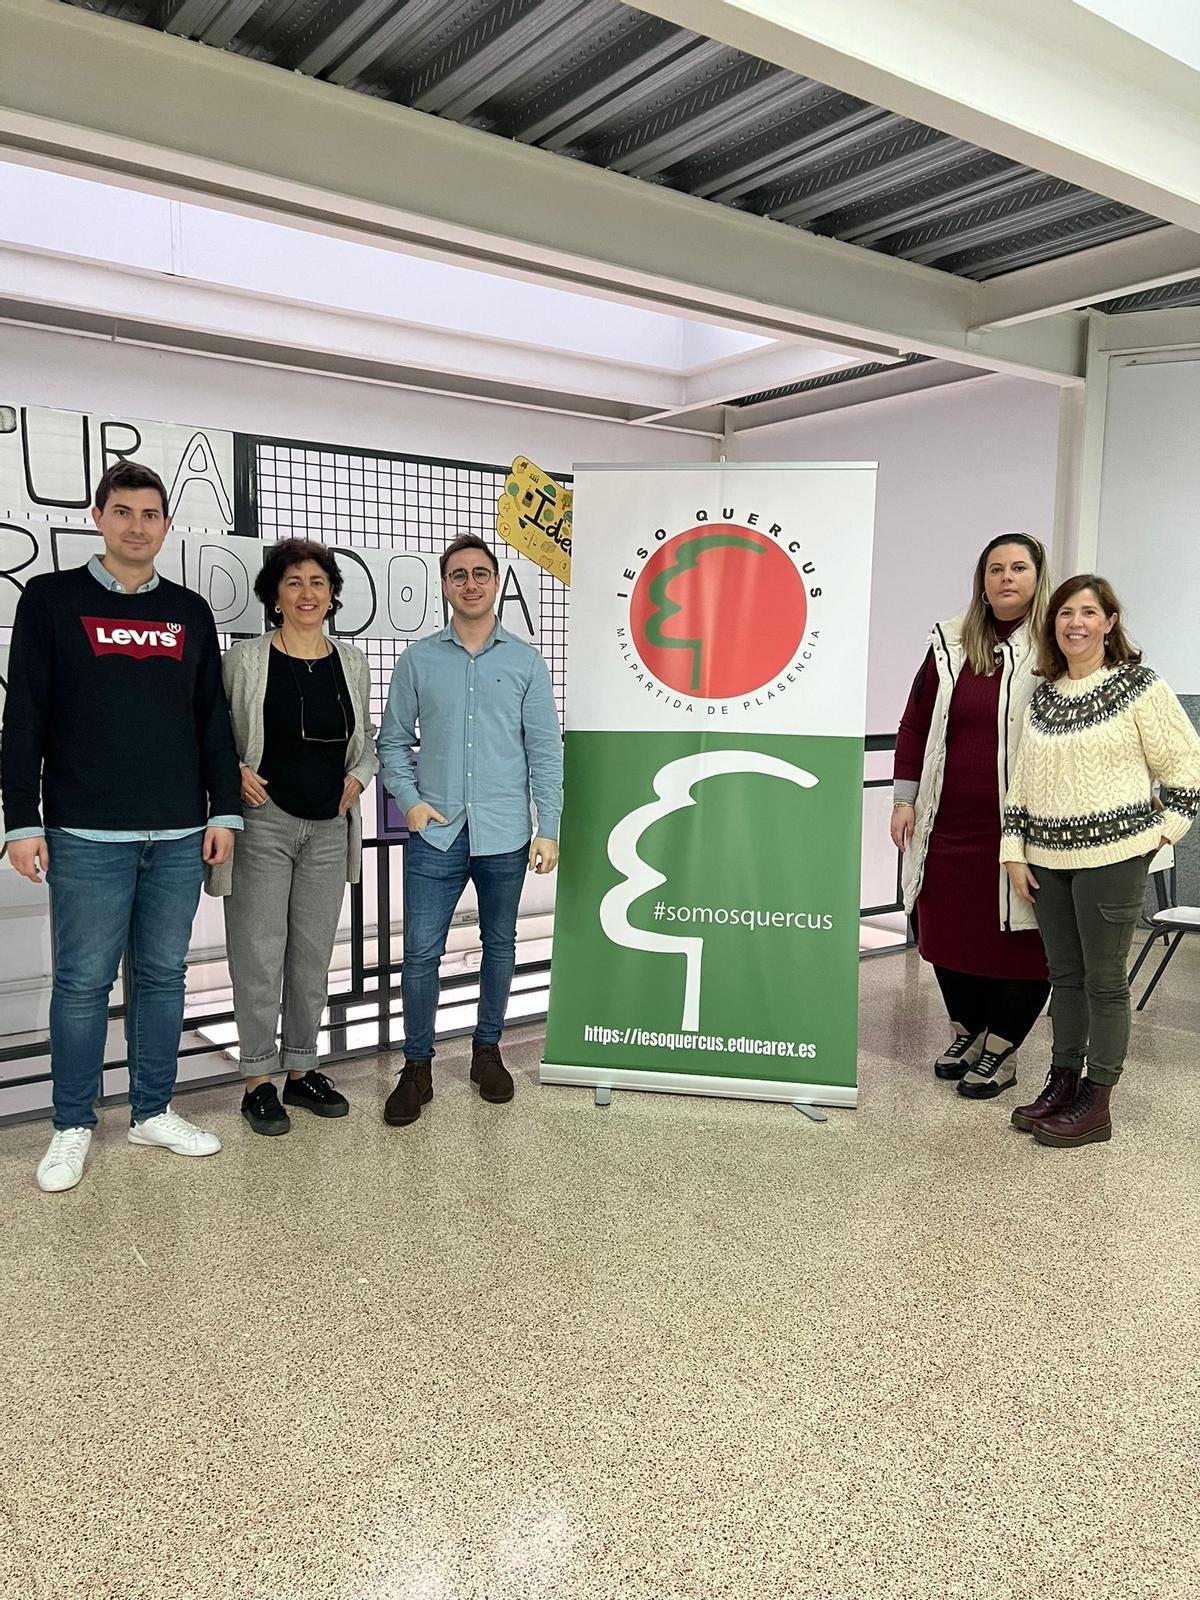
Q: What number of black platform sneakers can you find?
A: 2